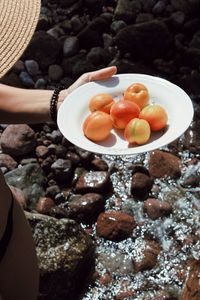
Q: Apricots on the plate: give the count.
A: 6